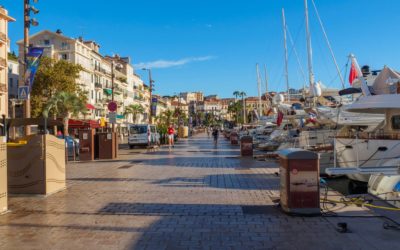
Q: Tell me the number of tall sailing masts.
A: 4